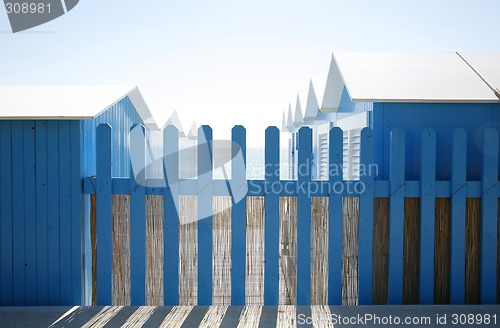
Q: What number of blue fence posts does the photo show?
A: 13